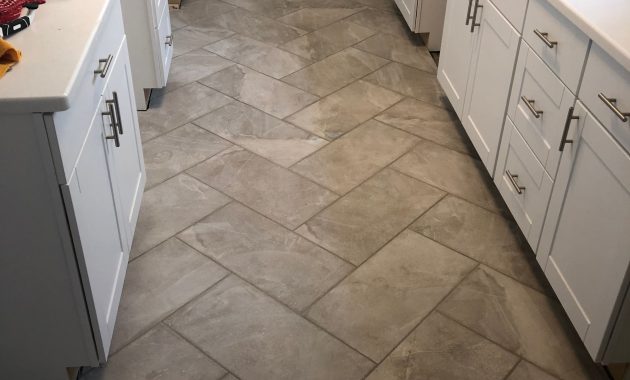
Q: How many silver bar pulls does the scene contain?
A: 11